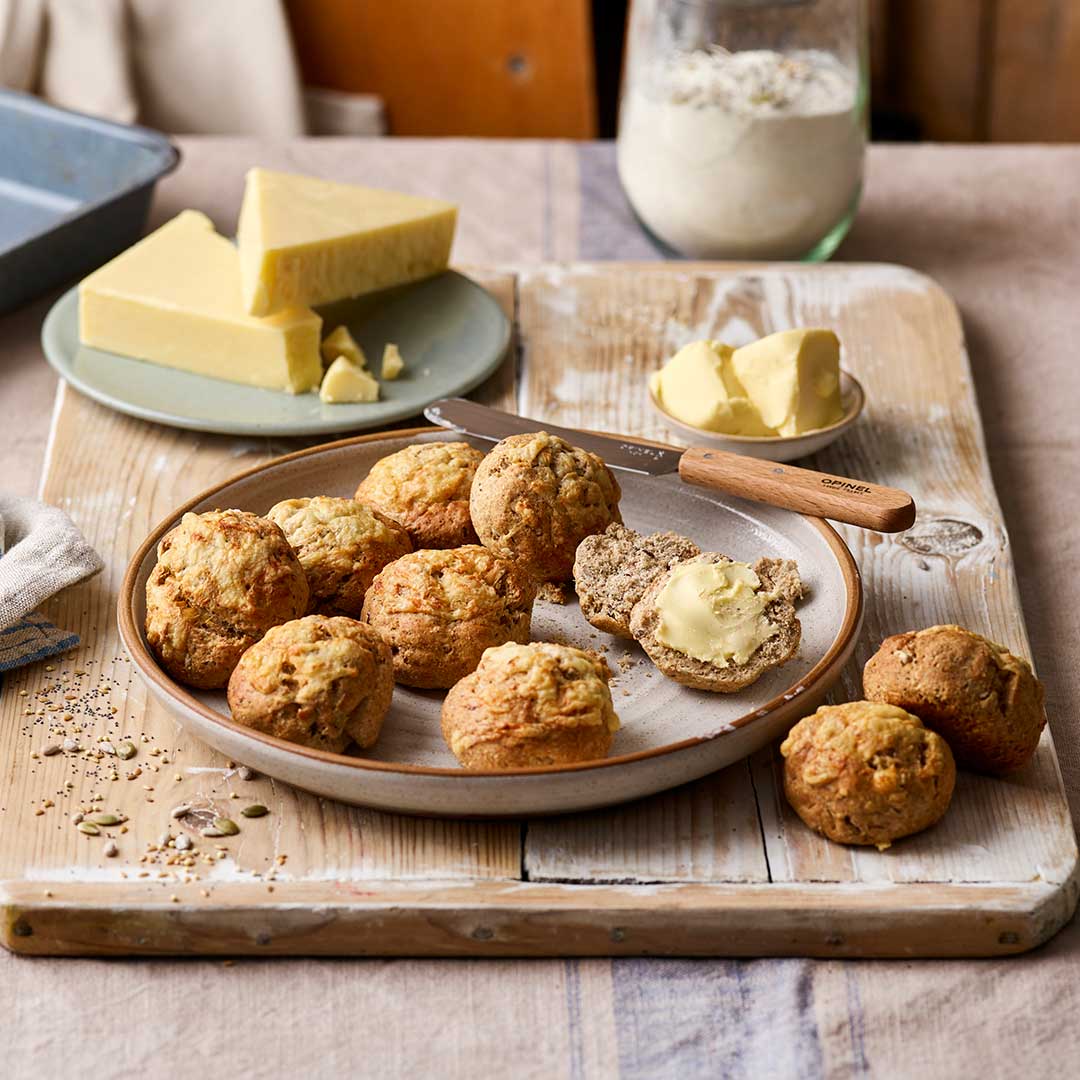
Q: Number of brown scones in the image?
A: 10